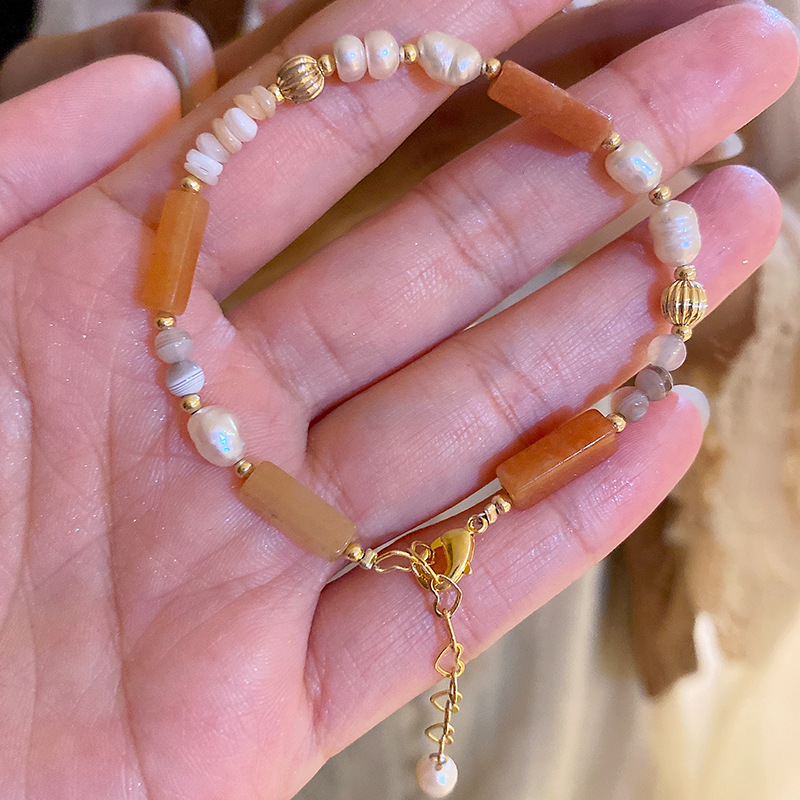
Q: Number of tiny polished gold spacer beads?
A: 15